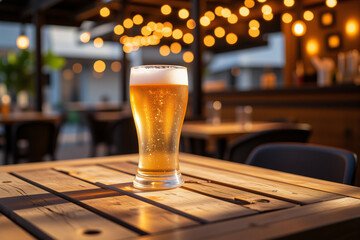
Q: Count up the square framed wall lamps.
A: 2